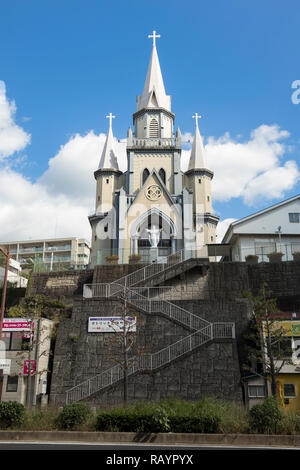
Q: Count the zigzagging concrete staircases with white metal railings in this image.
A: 1